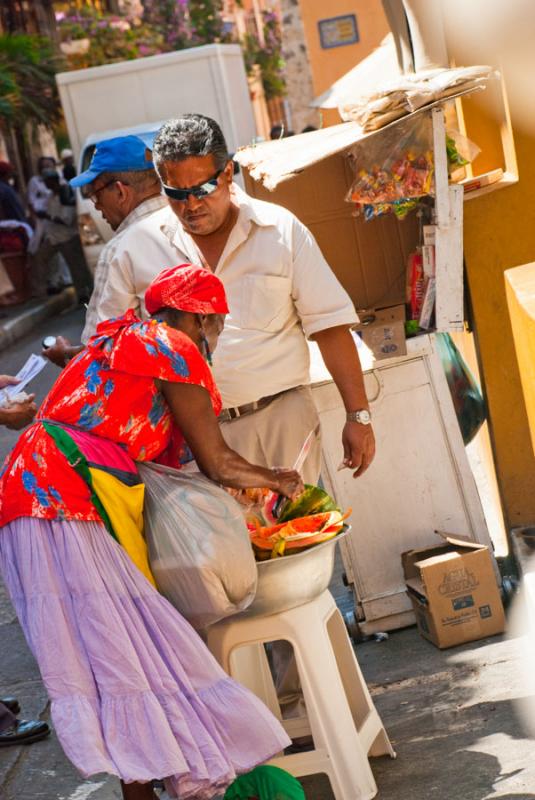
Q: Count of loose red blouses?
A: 1